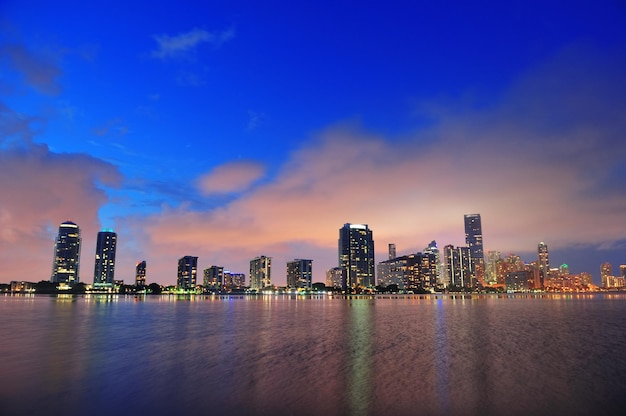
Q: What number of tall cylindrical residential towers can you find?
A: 2